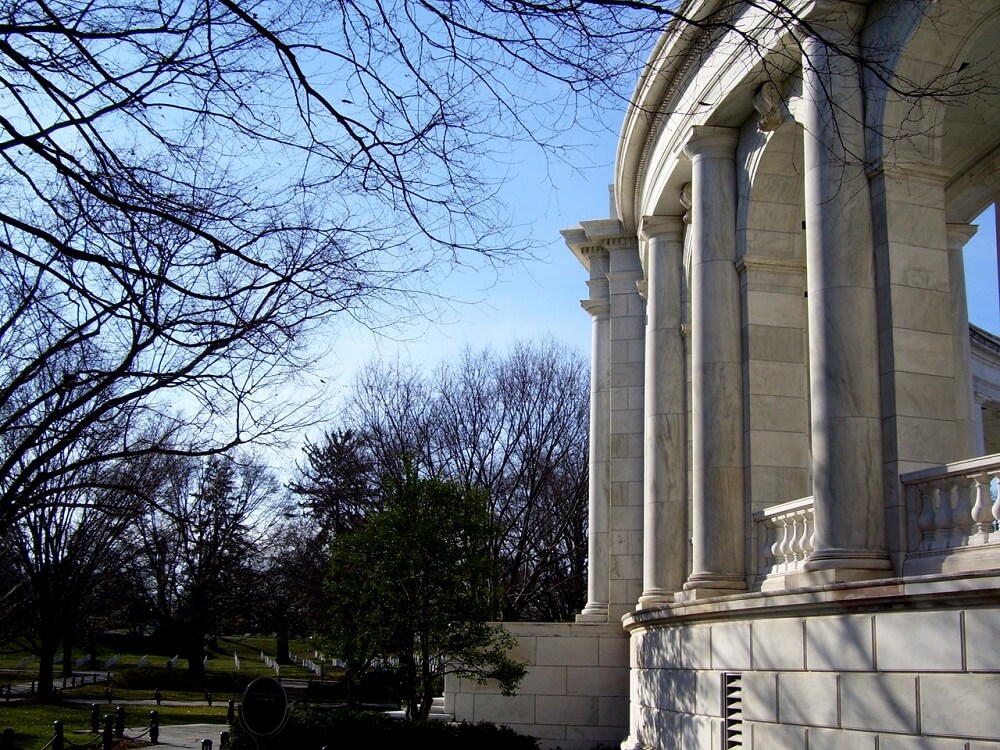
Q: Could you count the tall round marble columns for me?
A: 4